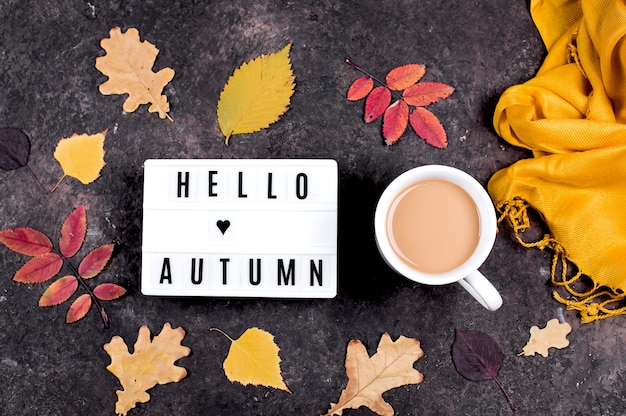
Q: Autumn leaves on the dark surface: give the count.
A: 11